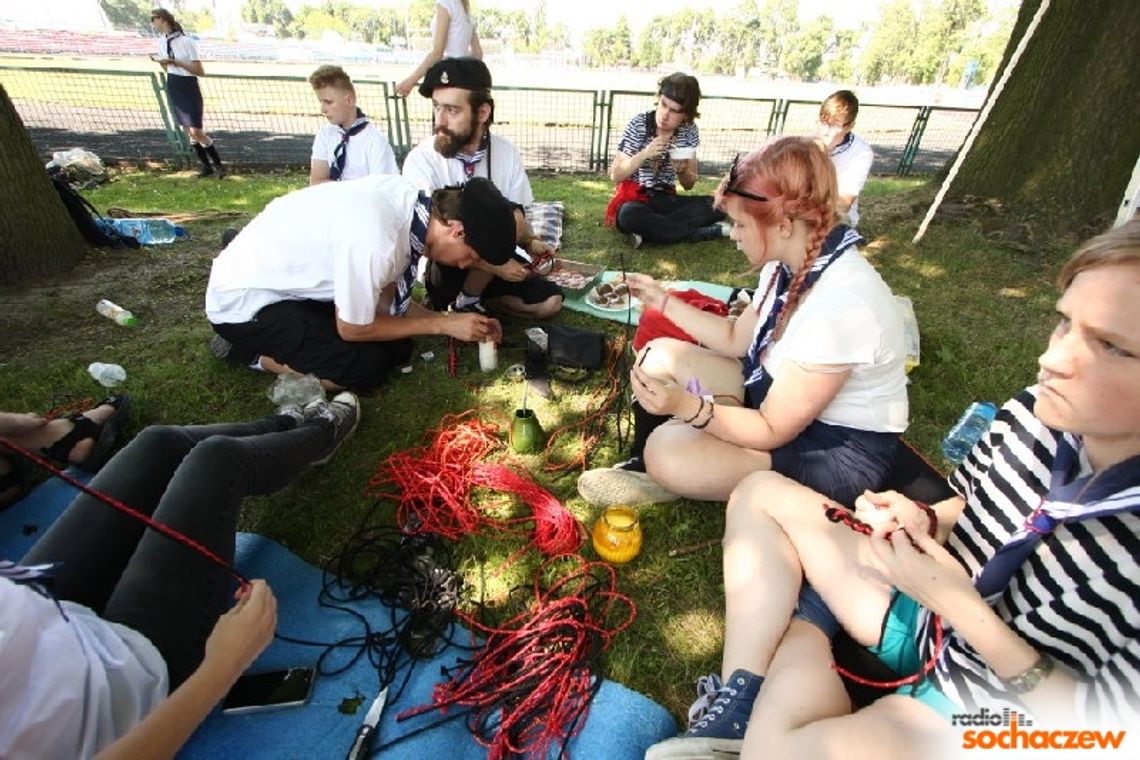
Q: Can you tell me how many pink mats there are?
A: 0